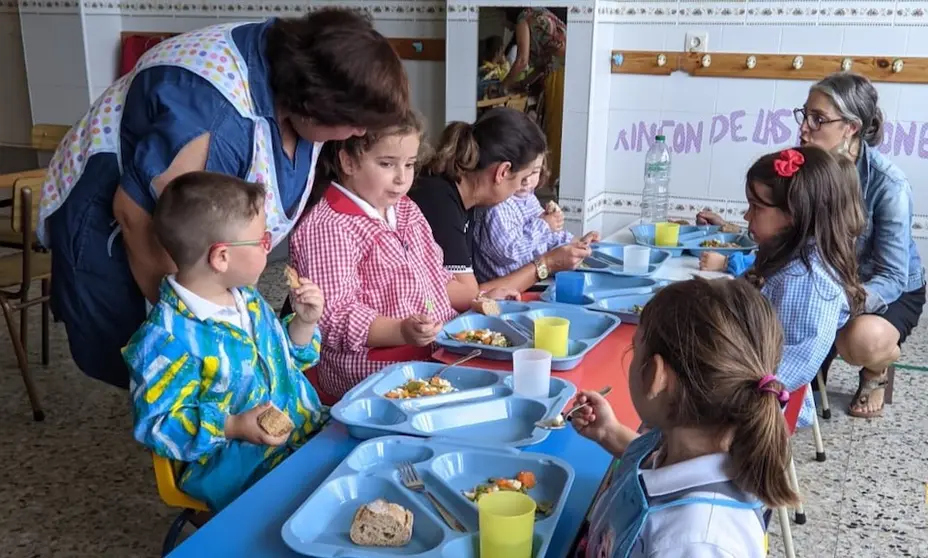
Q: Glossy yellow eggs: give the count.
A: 0